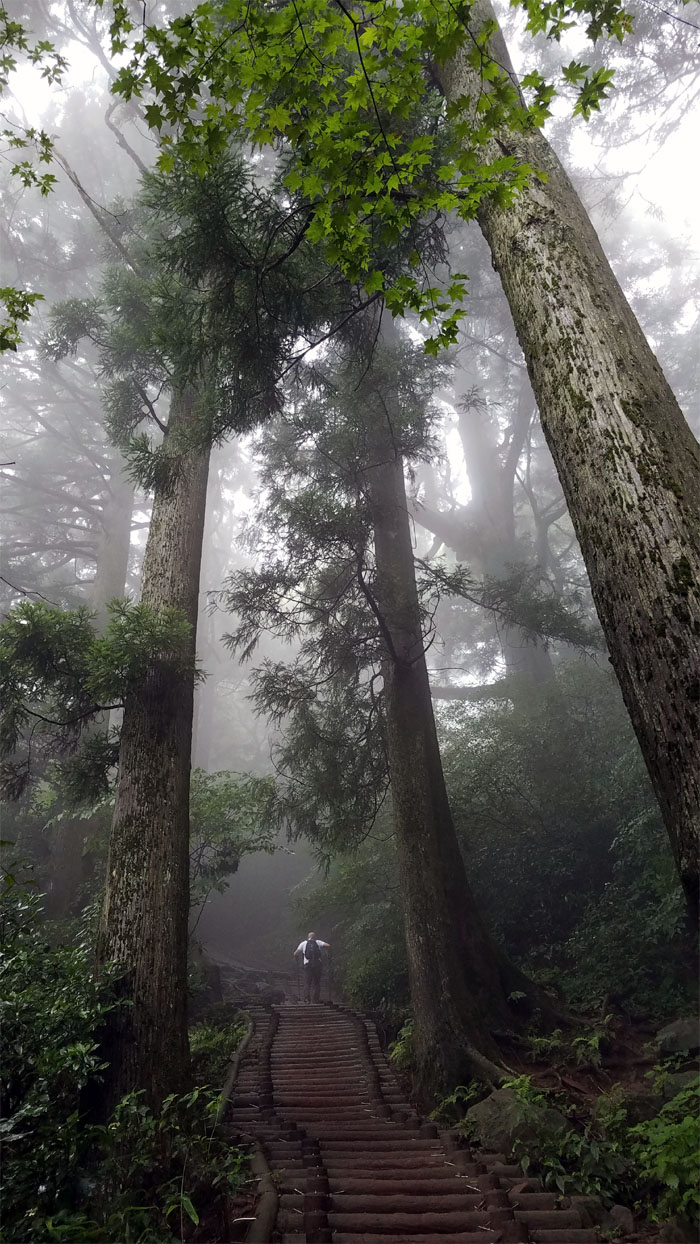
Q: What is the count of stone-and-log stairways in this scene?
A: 1